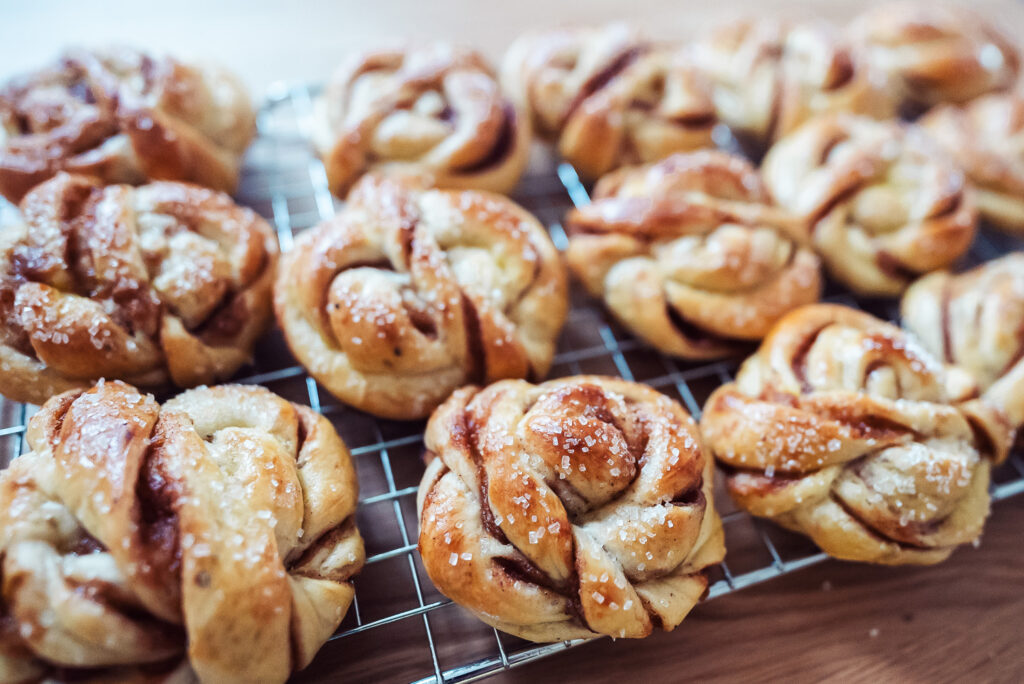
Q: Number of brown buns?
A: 14